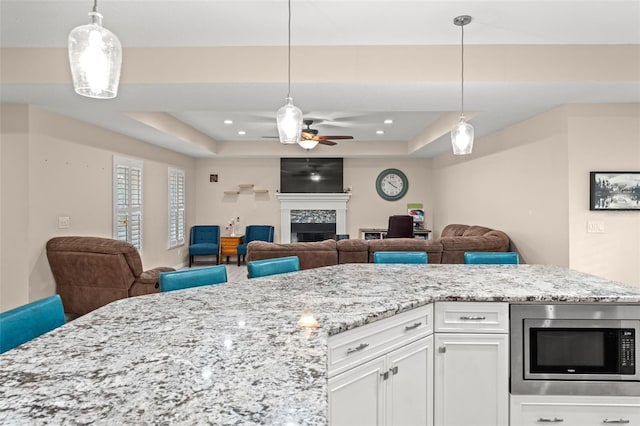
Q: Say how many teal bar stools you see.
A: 5